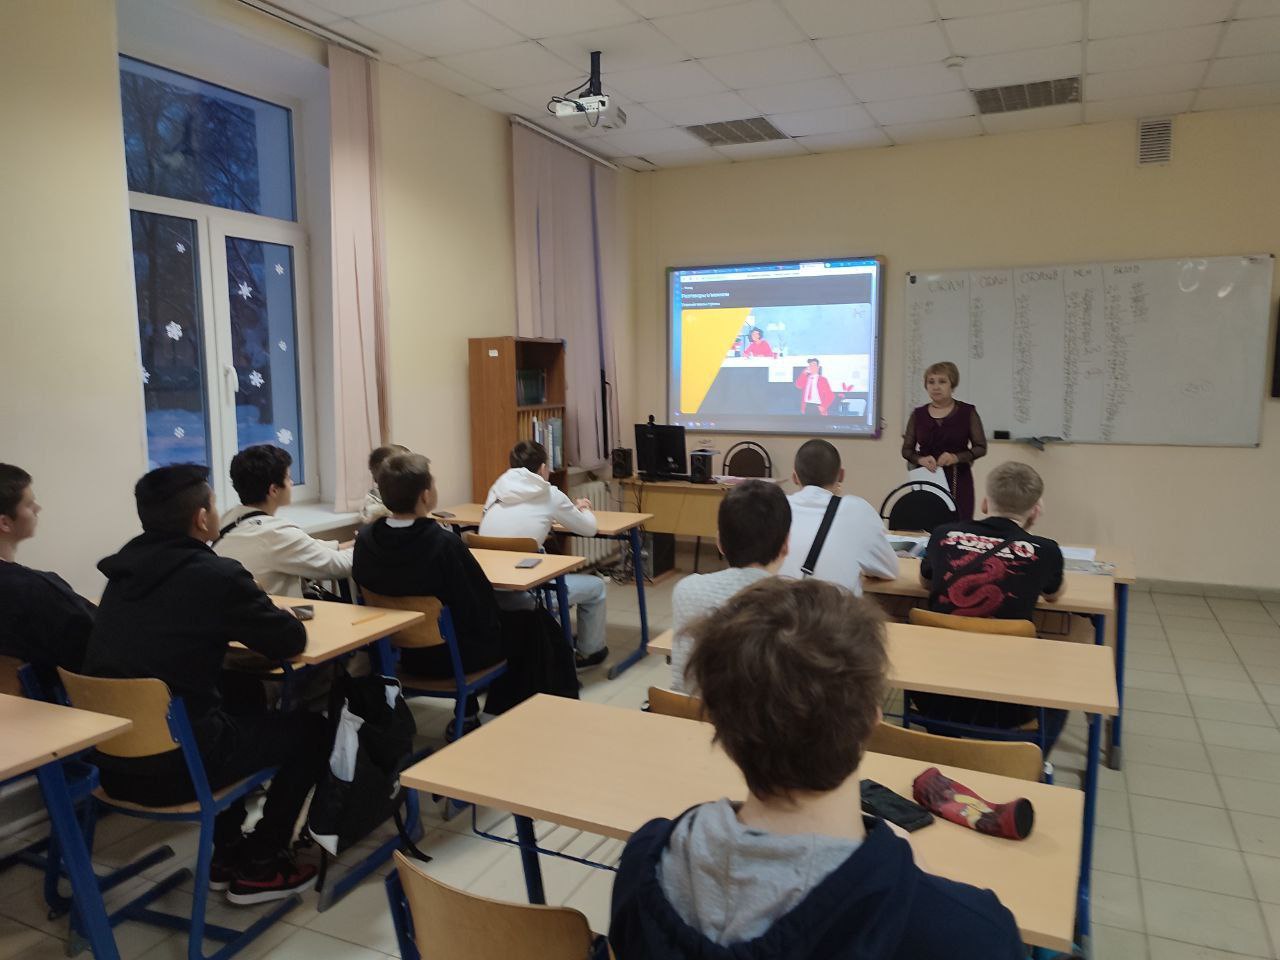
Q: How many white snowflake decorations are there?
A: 9